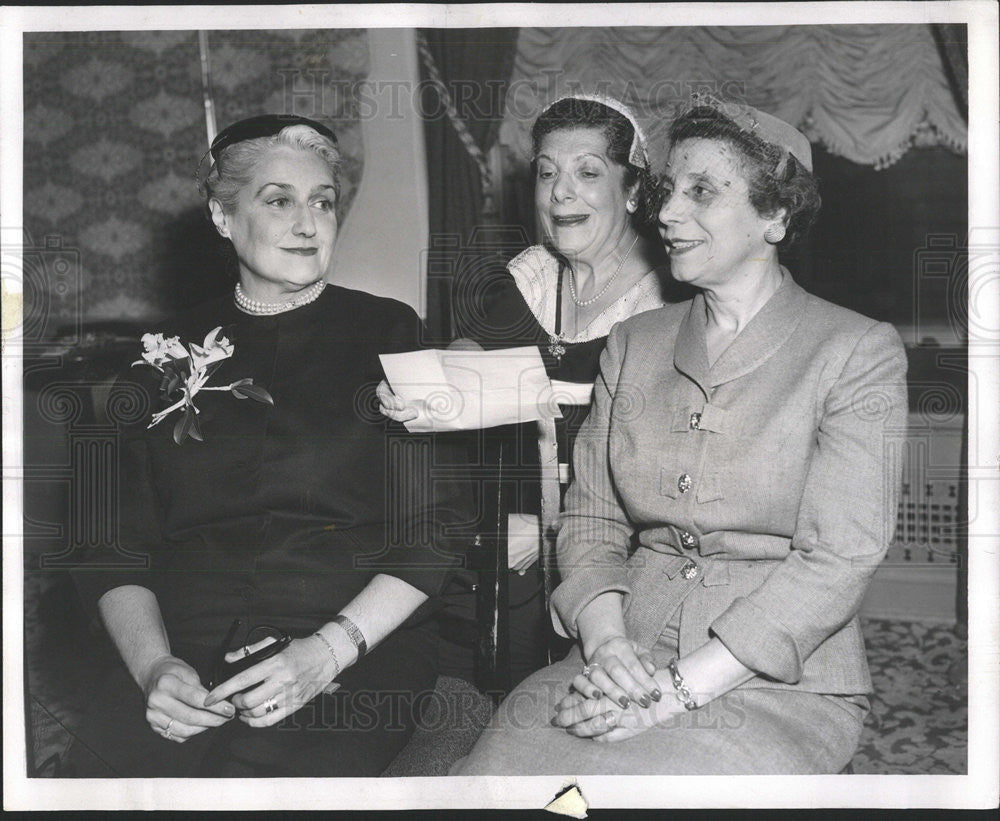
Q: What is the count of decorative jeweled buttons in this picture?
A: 4